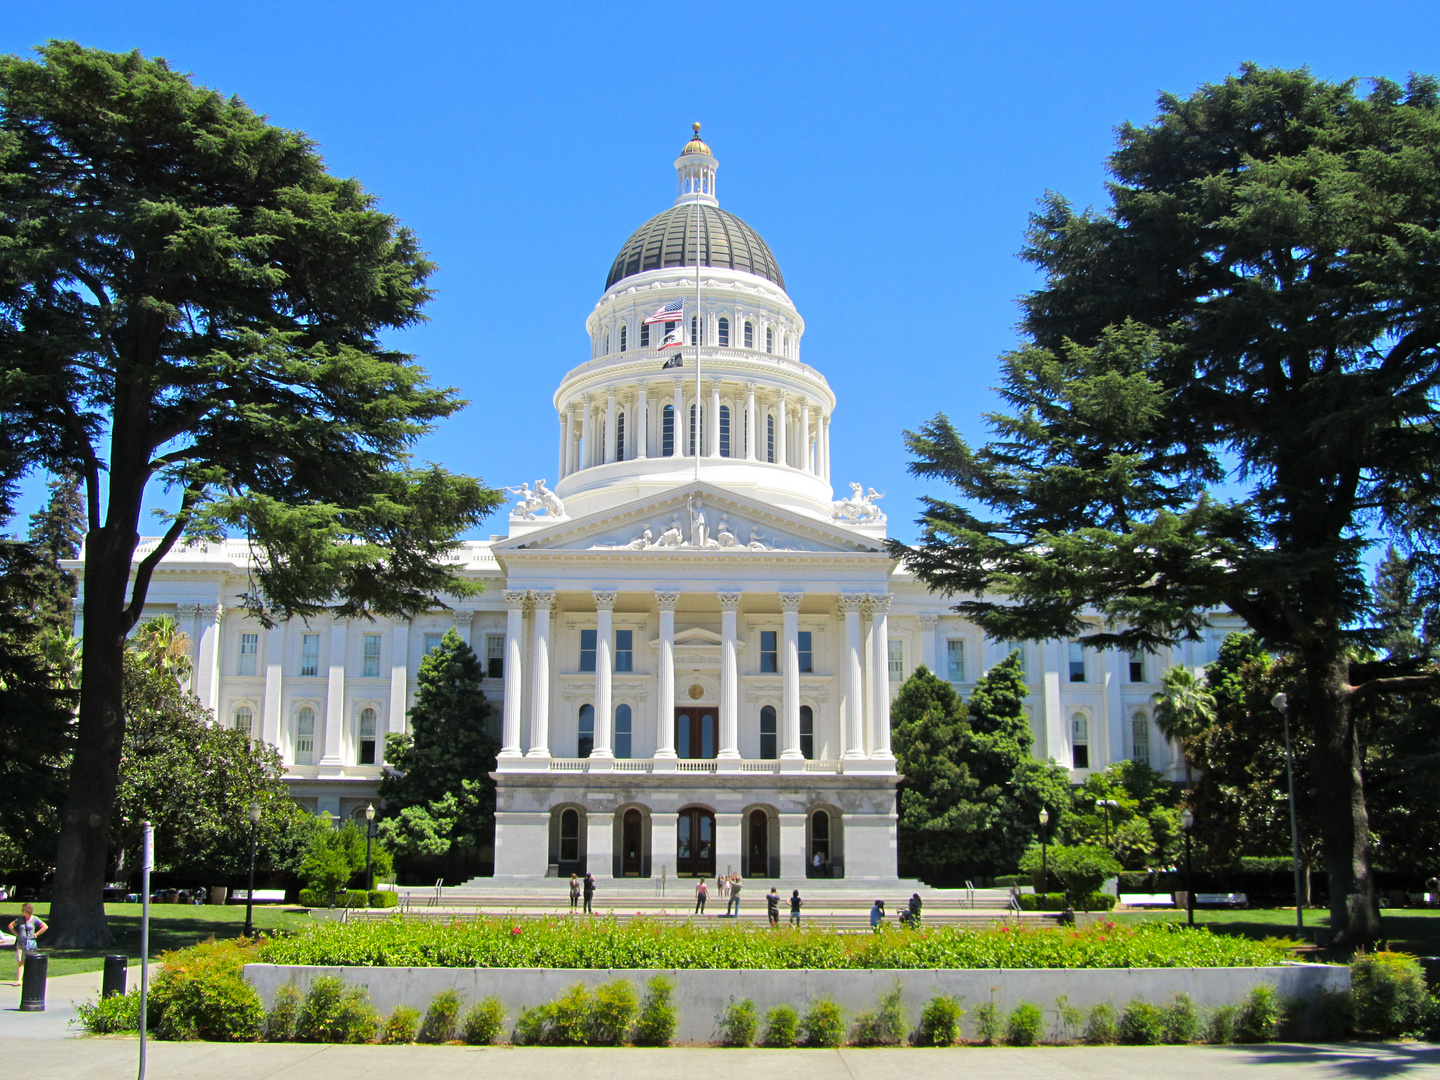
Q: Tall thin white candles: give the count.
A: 0